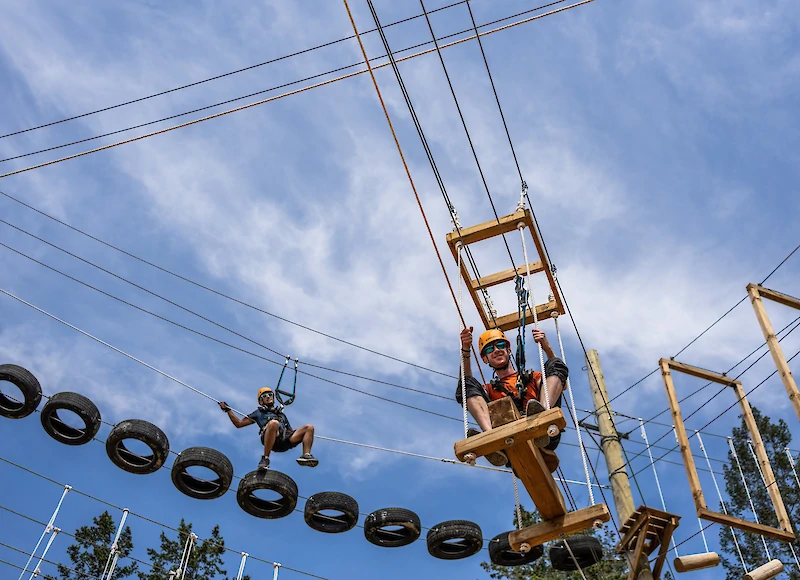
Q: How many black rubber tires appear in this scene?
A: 10